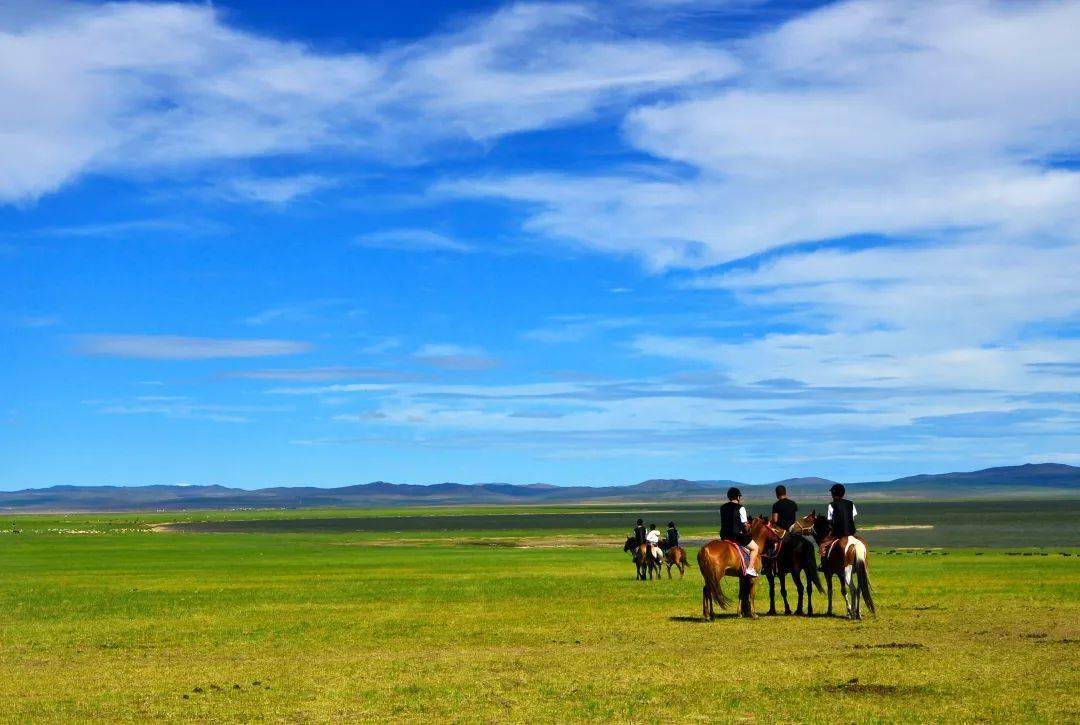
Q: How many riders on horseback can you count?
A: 6